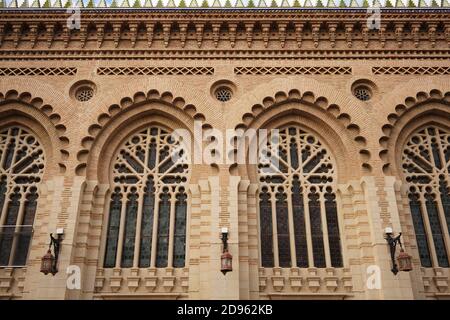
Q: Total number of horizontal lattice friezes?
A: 4